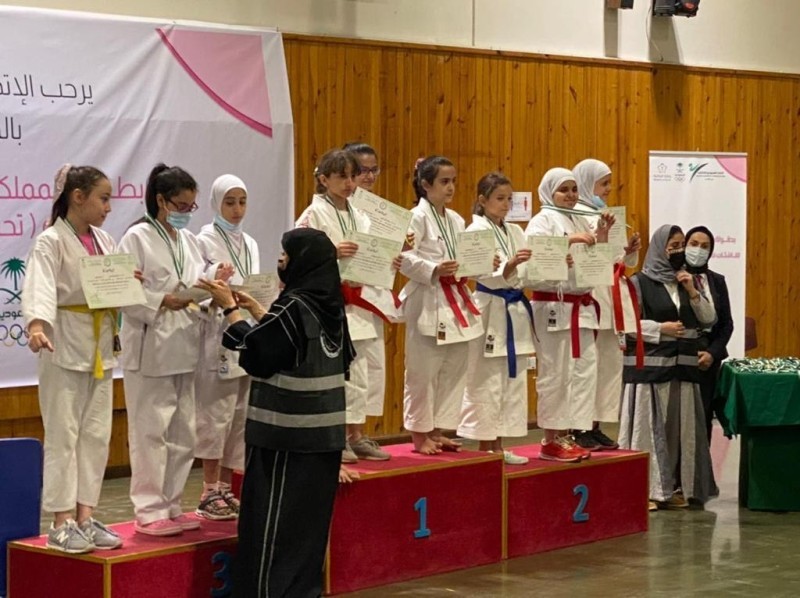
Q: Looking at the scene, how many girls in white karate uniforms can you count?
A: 9